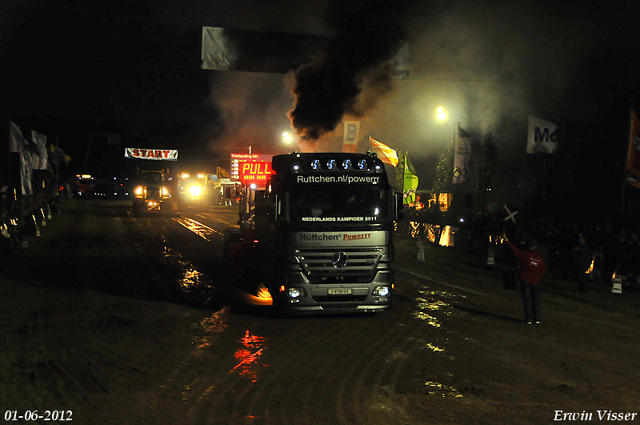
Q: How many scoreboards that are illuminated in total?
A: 1